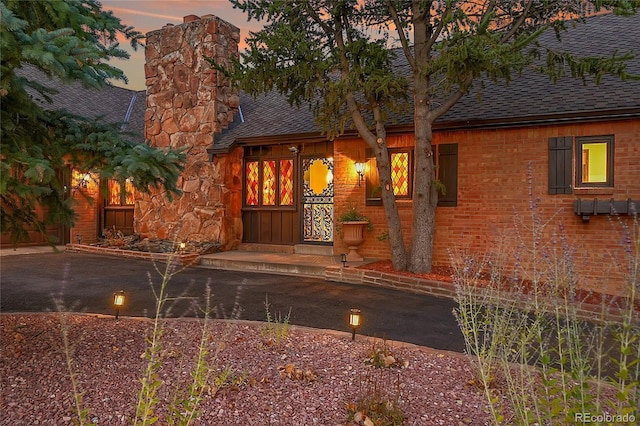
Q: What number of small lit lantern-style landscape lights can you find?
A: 3